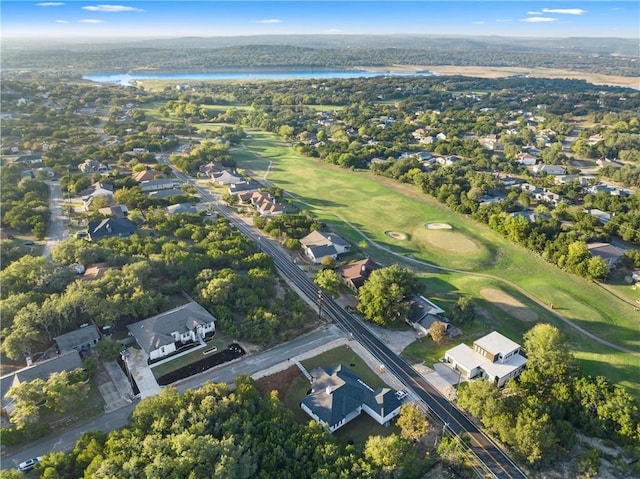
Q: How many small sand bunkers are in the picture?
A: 2